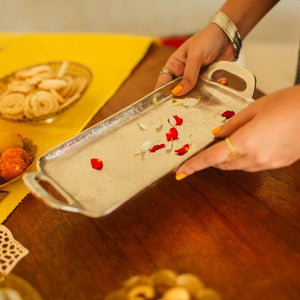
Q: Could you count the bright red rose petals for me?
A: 6